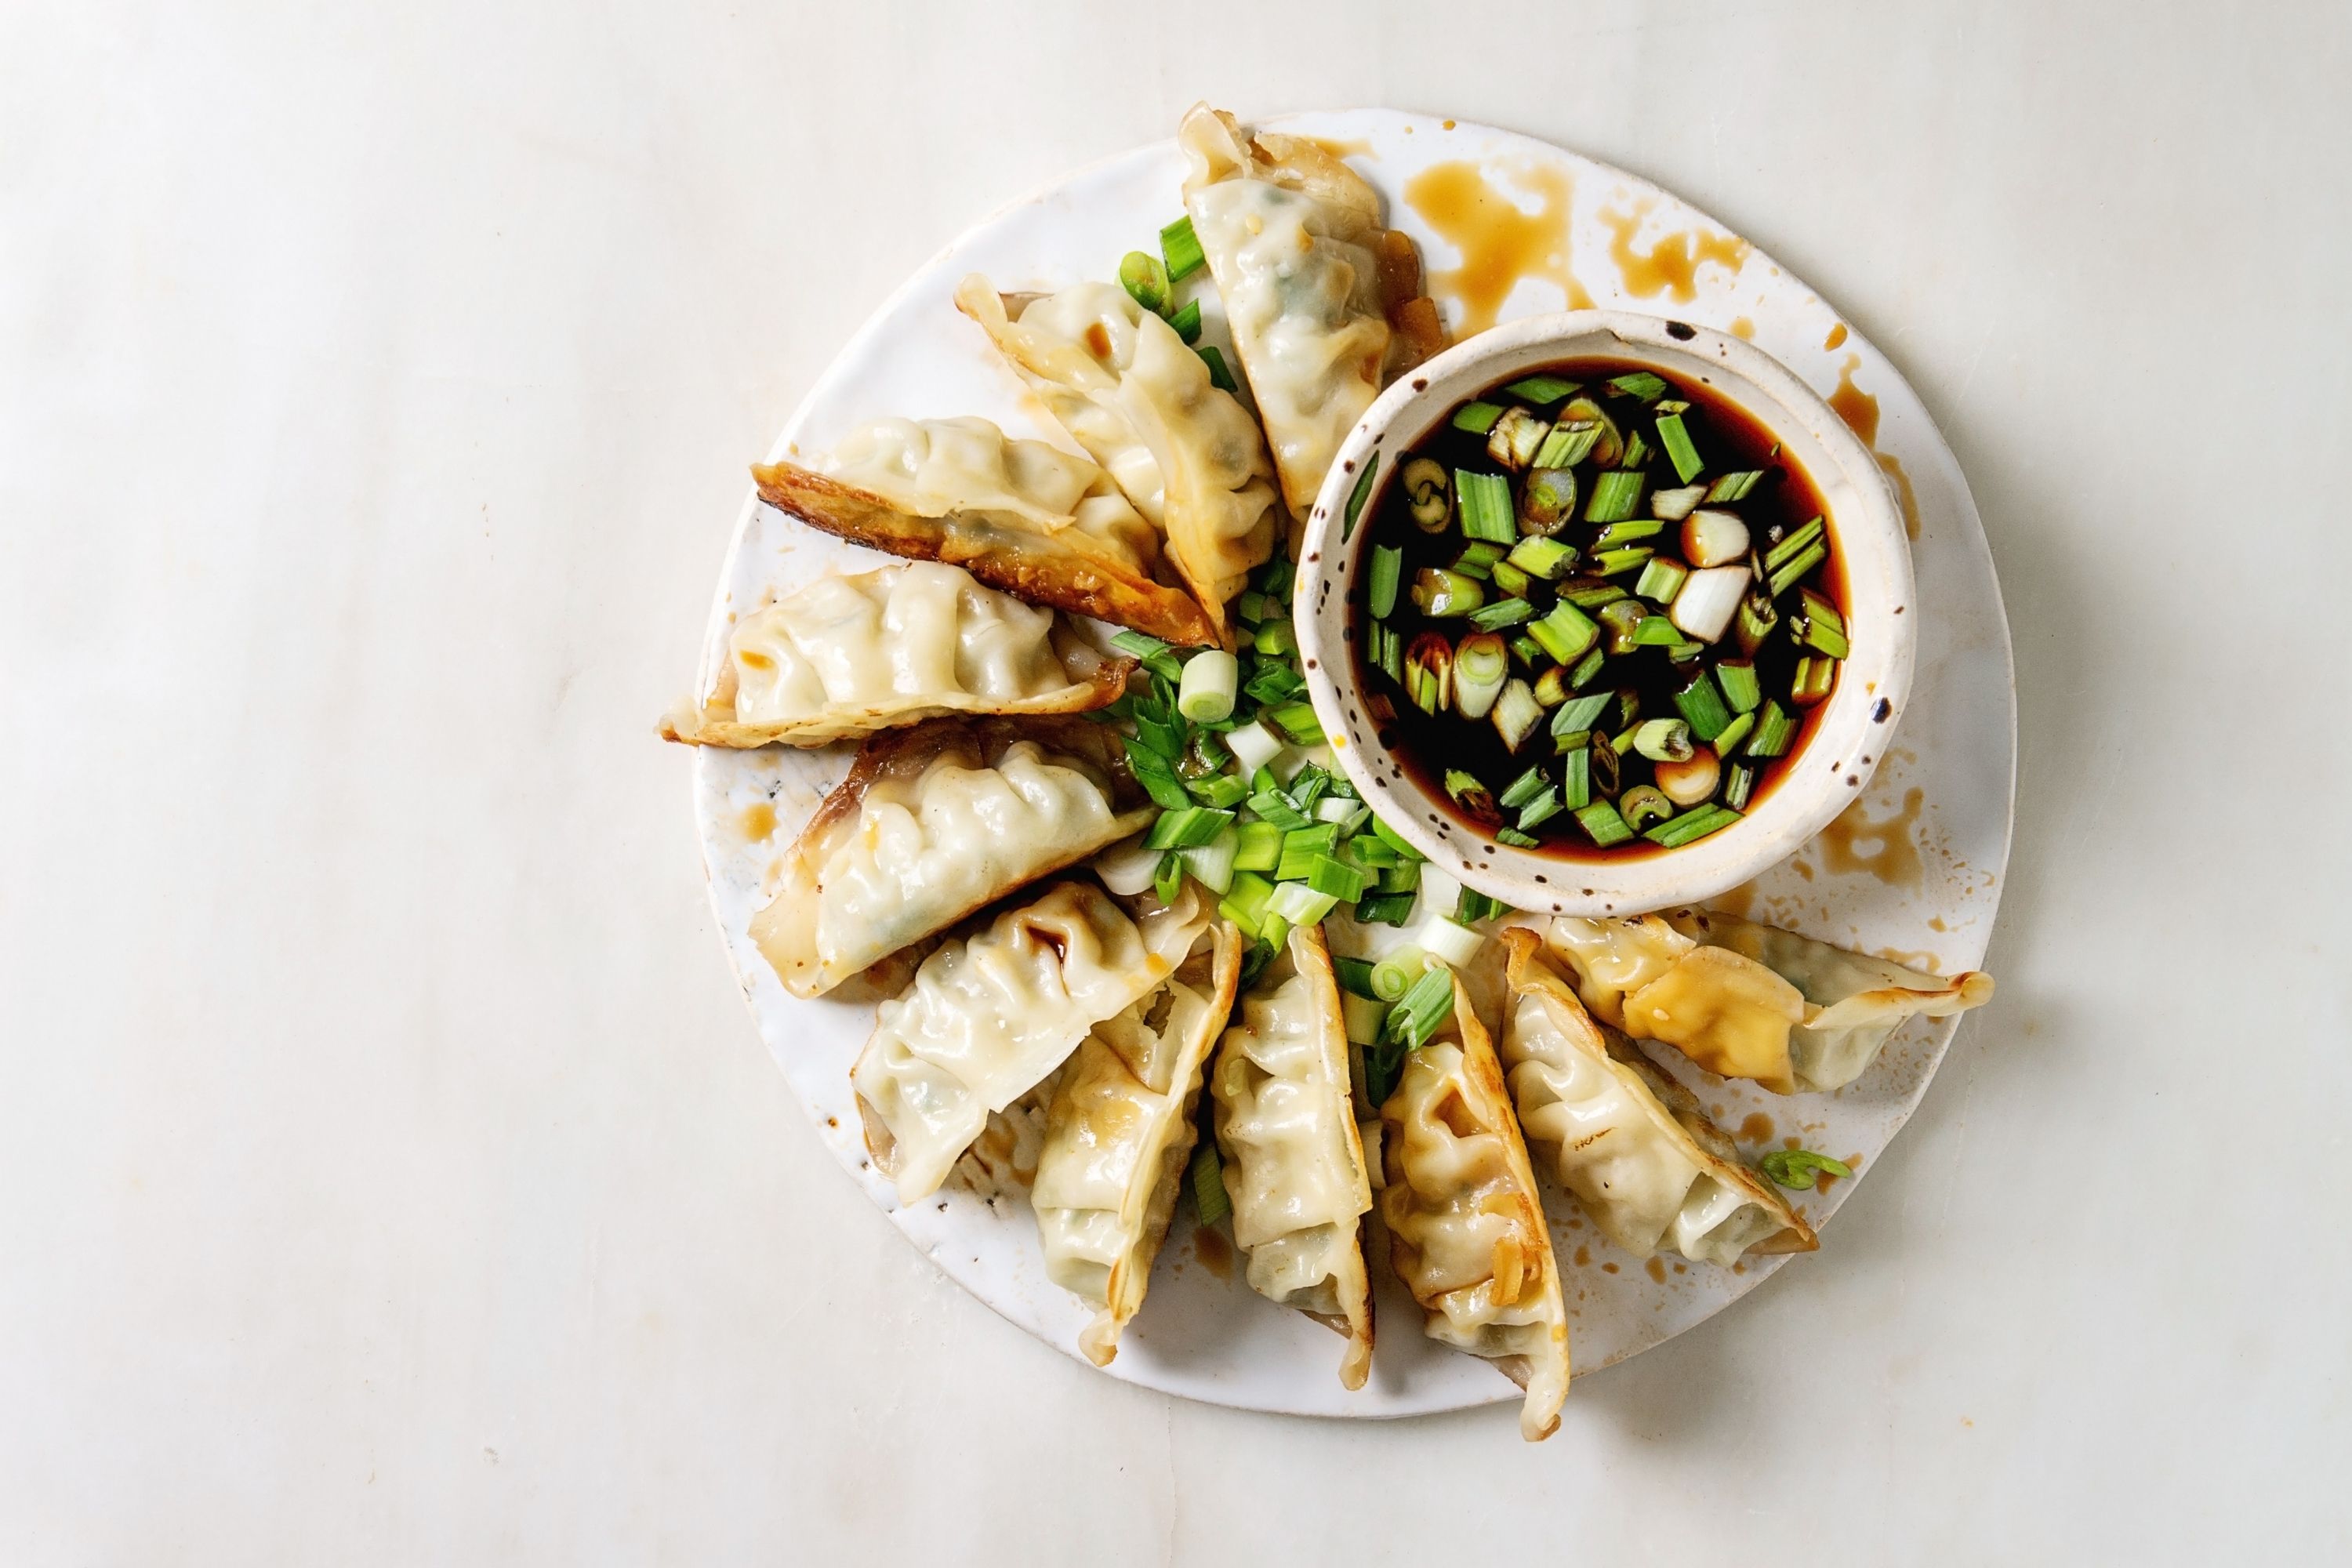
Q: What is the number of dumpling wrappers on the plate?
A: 11